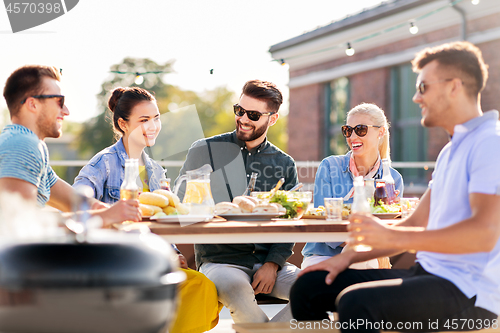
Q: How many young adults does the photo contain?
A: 5